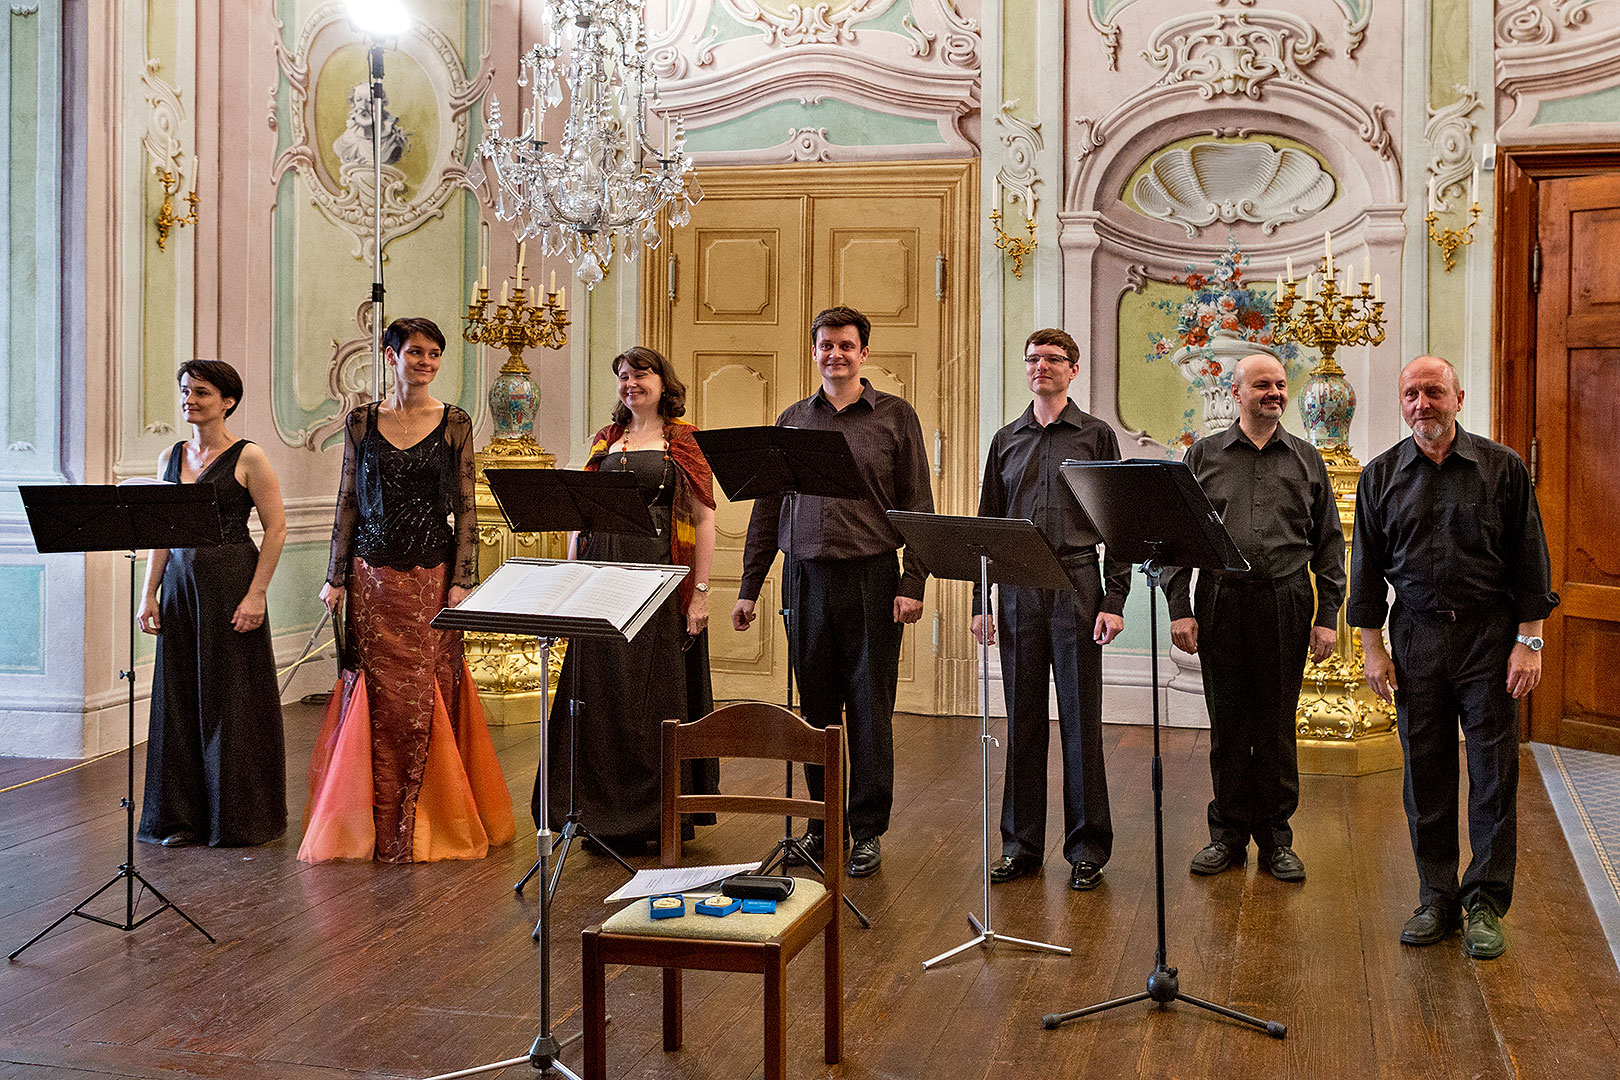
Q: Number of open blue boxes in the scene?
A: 2